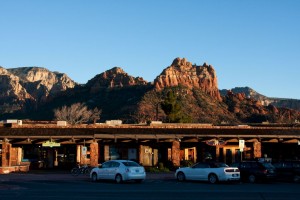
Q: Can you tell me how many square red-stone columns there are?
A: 4